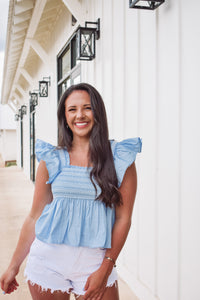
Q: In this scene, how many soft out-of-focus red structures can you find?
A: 0